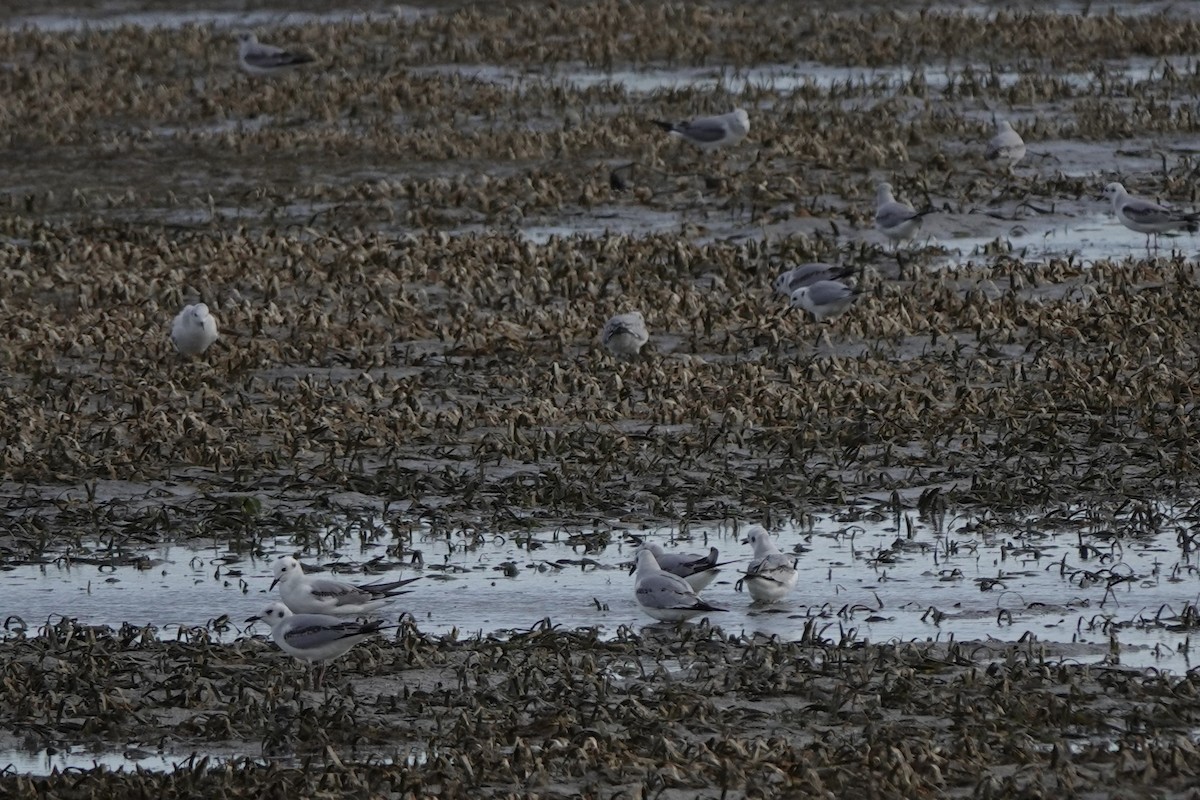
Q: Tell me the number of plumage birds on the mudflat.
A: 14